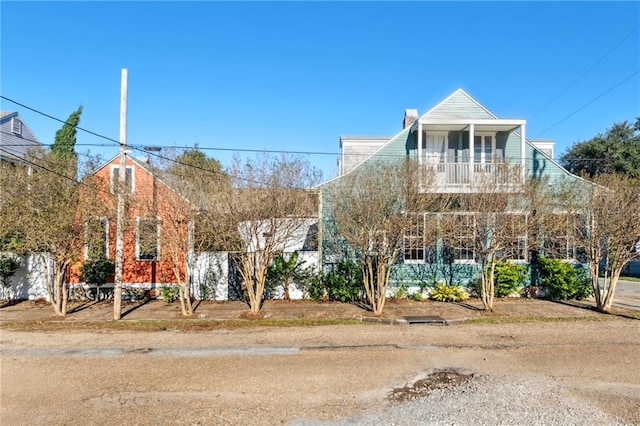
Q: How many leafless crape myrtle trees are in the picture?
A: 6